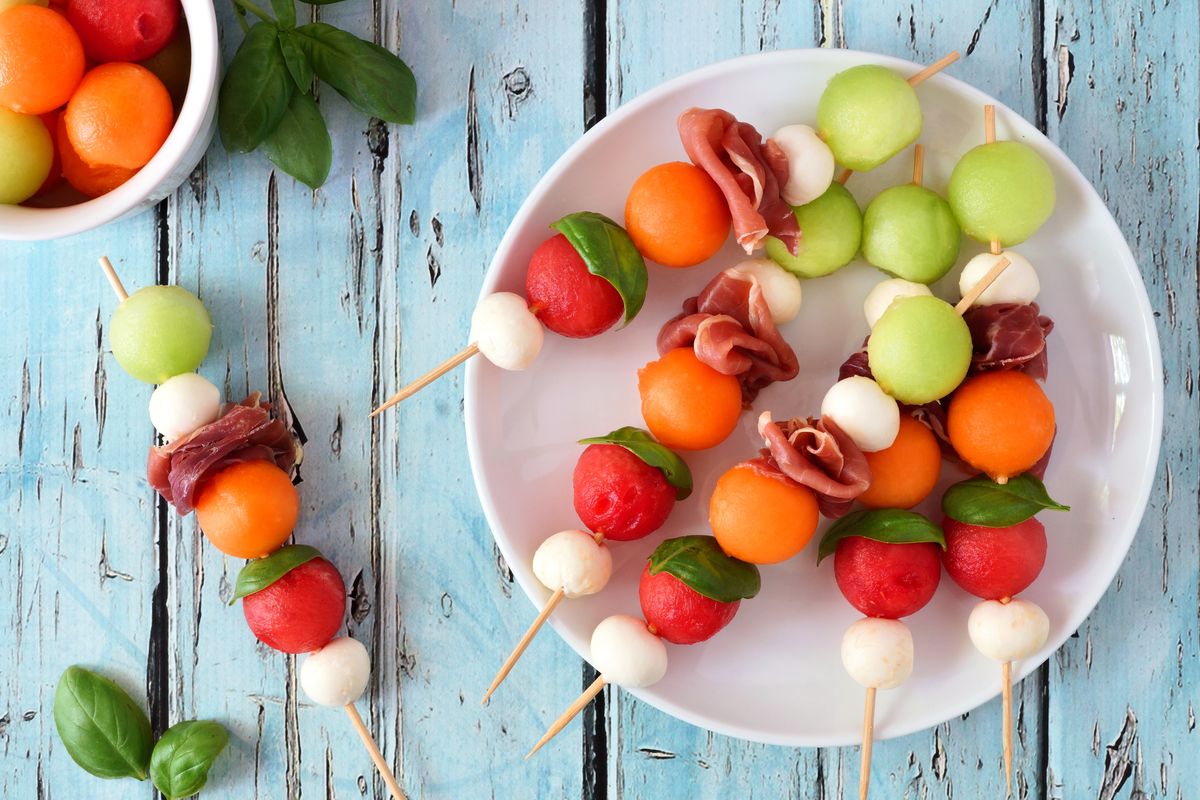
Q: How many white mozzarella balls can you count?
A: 12